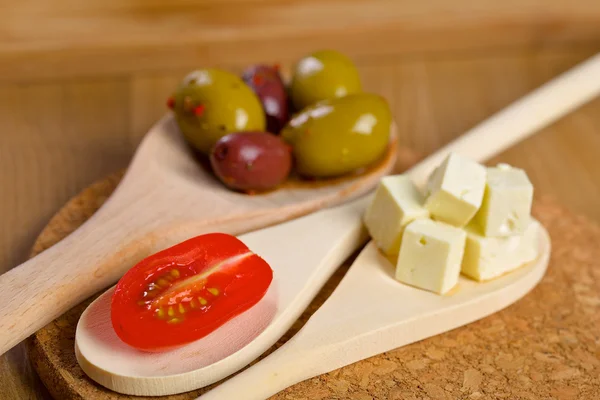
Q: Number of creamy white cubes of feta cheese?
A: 5